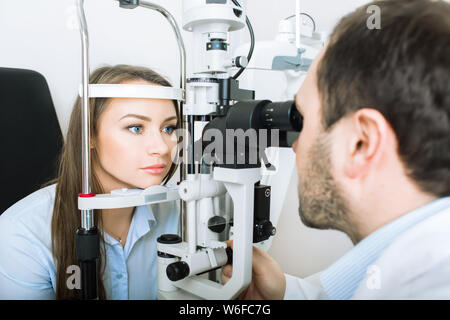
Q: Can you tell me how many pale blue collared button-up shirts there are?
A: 2